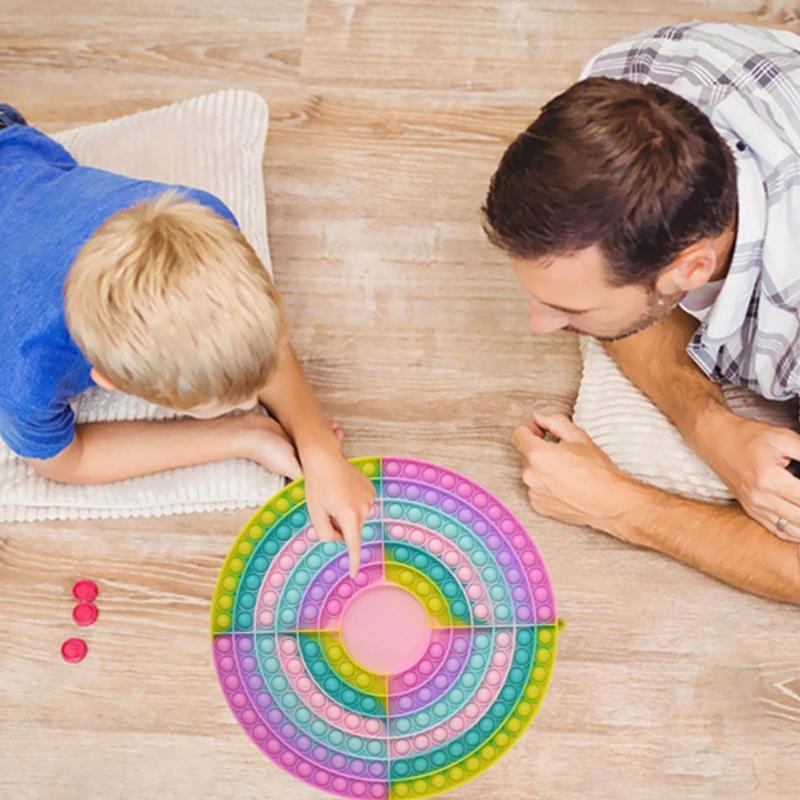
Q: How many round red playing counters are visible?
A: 3